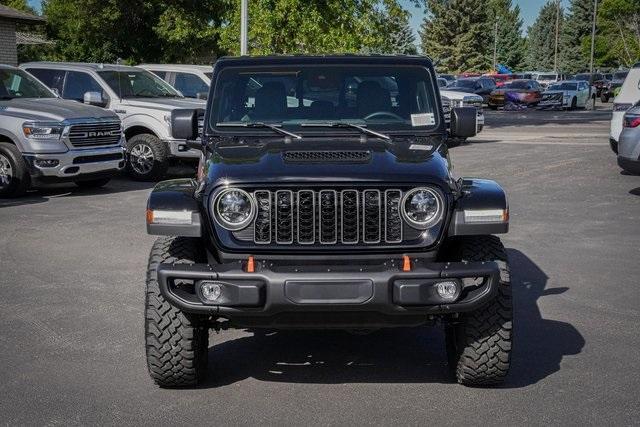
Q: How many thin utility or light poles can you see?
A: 4